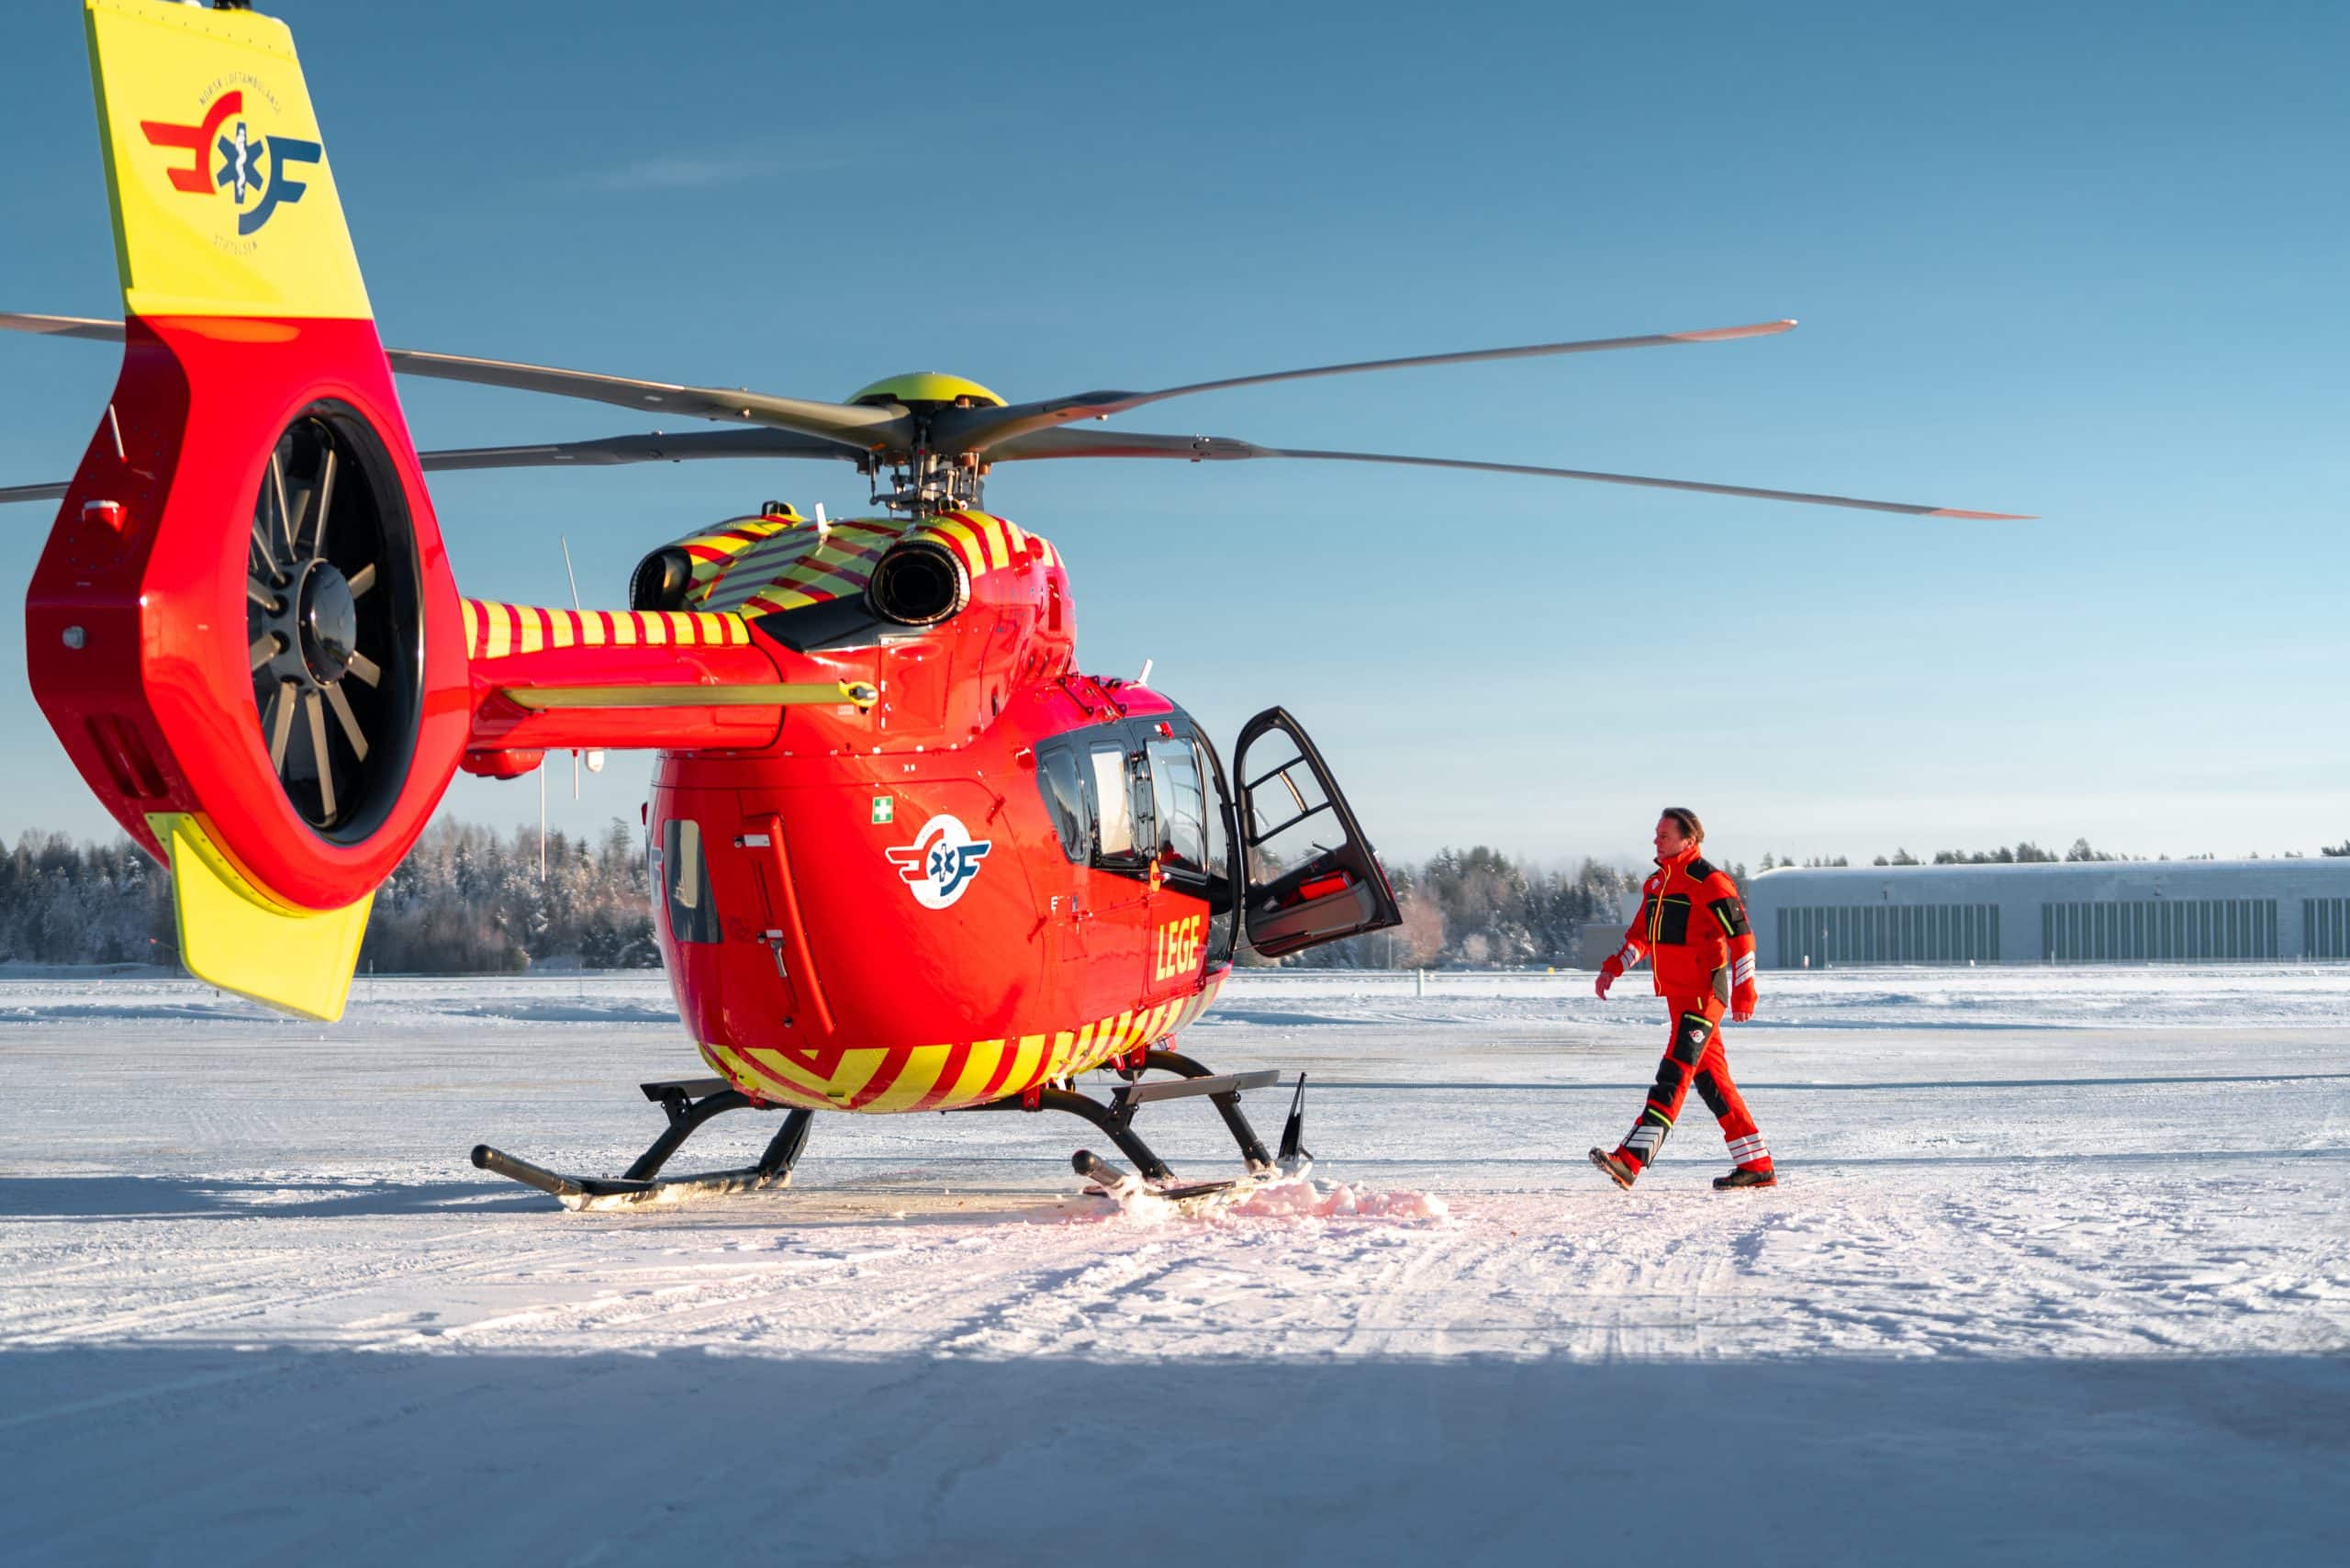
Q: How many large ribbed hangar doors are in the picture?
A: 3